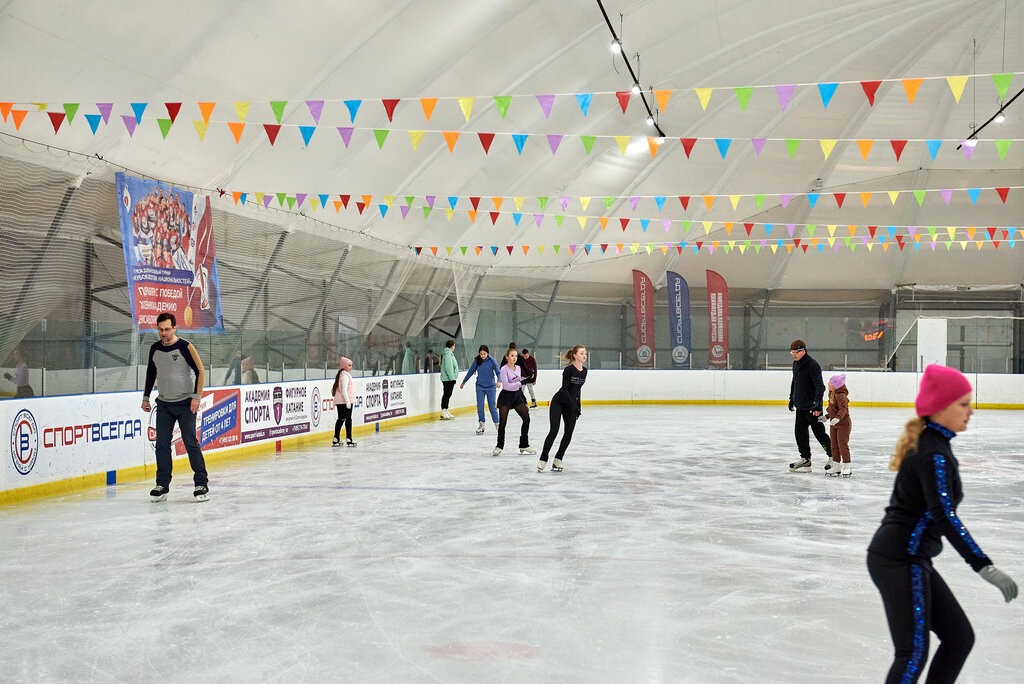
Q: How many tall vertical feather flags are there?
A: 3